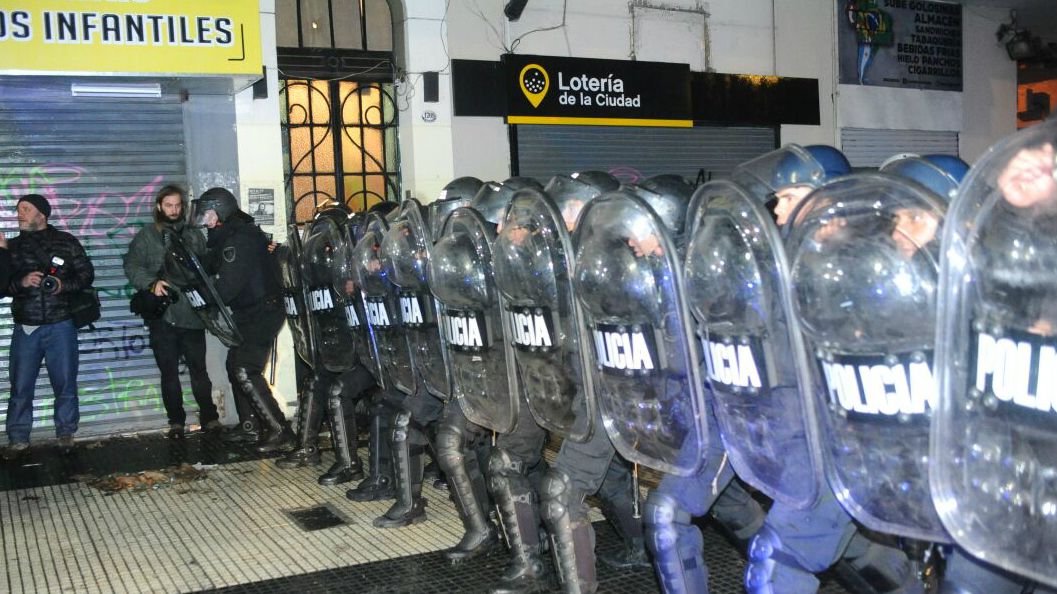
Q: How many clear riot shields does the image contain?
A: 12